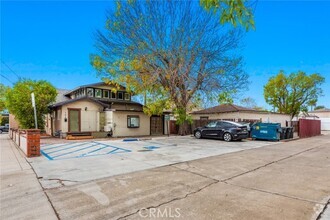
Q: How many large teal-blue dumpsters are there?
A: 1